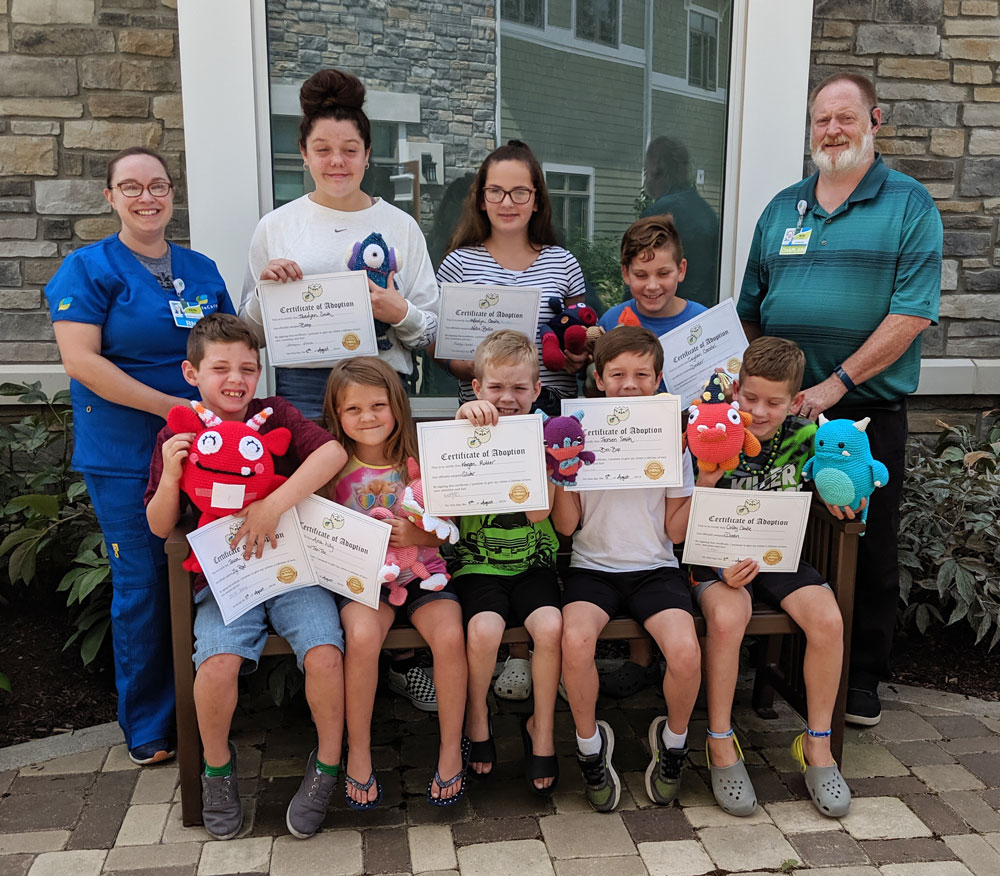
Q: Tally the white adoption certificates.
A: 8